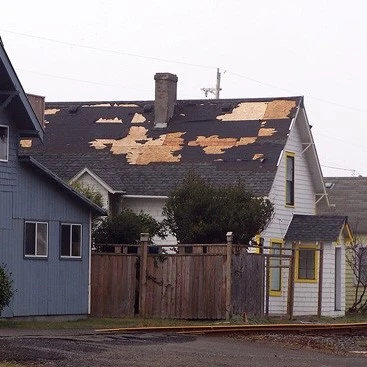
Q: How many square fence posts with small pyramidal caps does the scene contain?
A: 2